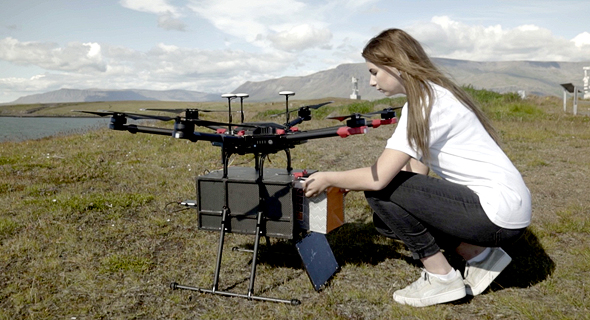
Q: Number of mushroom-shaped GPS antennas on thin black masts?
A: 3